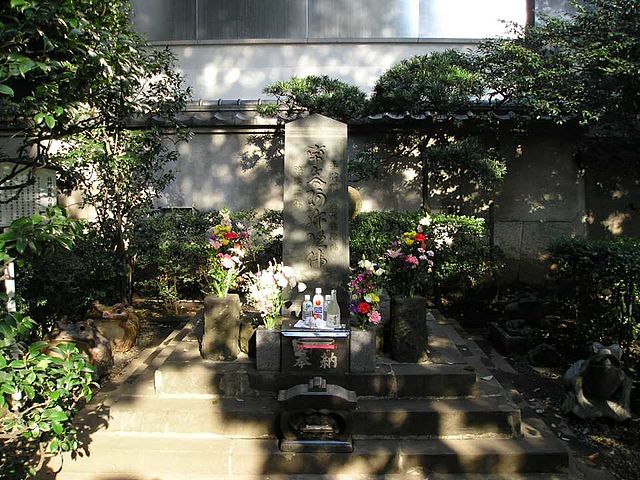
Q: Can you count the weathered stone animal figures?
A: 3